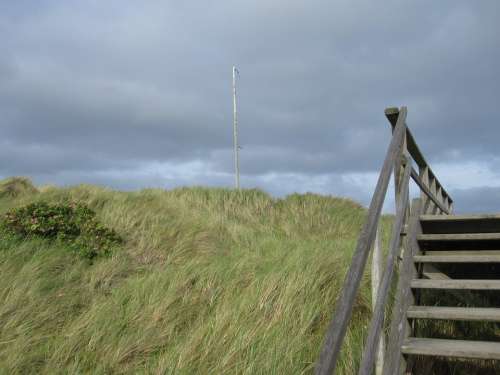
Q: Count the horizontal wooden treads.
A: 6